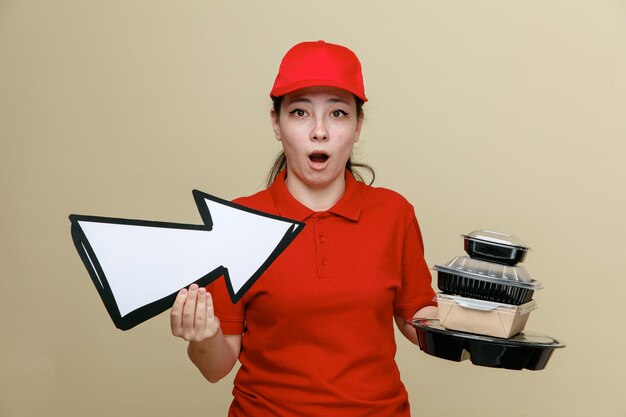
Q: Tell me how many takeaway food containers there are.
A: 4